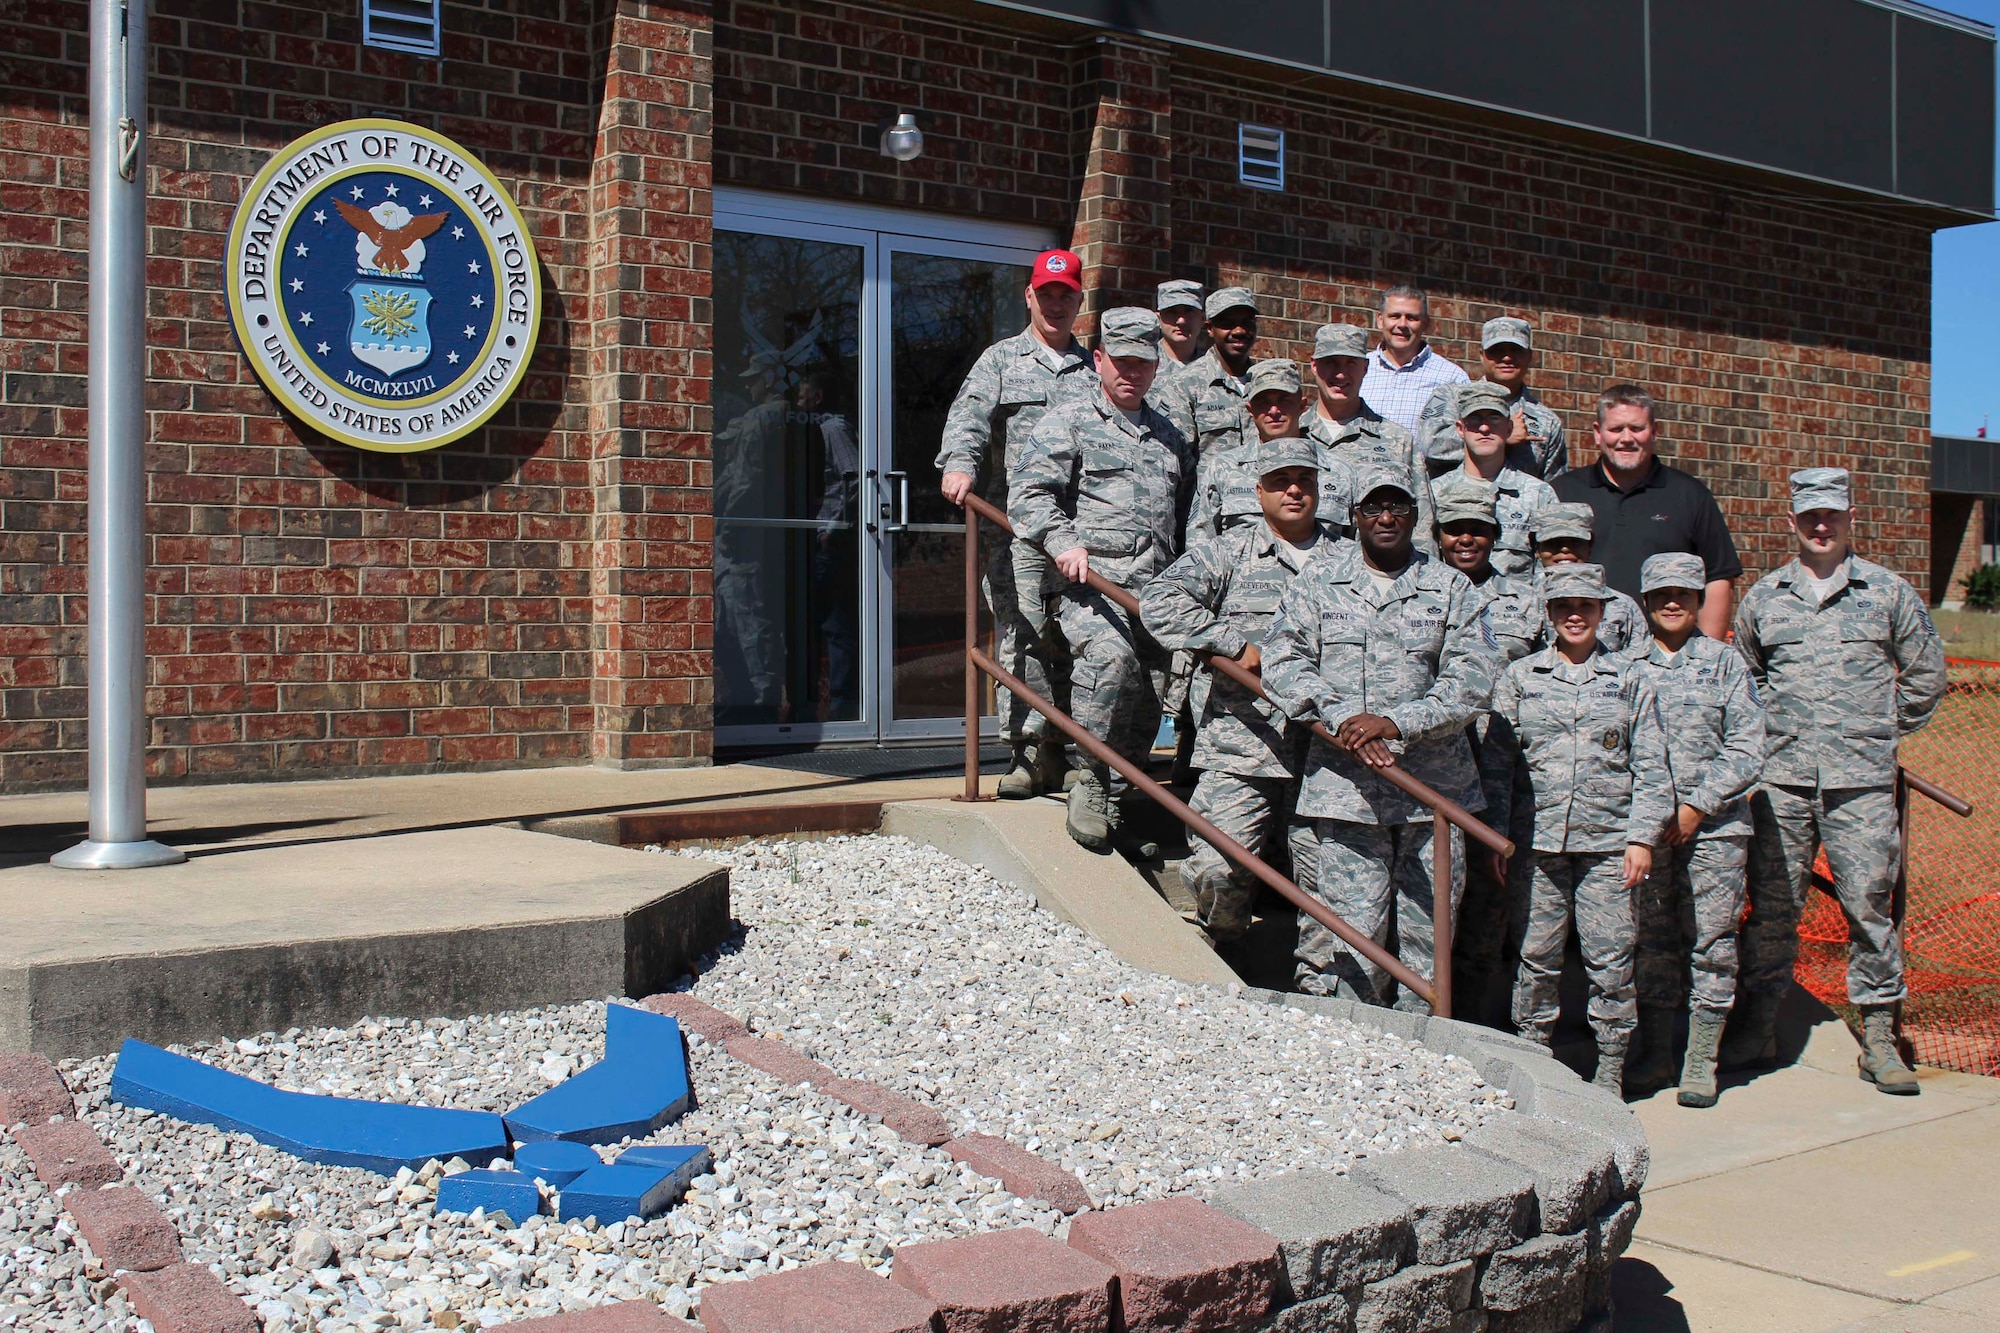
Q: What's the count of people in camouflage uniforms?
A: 15